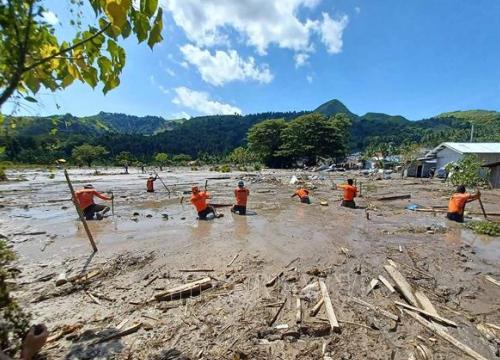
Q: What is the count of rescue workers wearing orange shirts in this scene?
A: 7